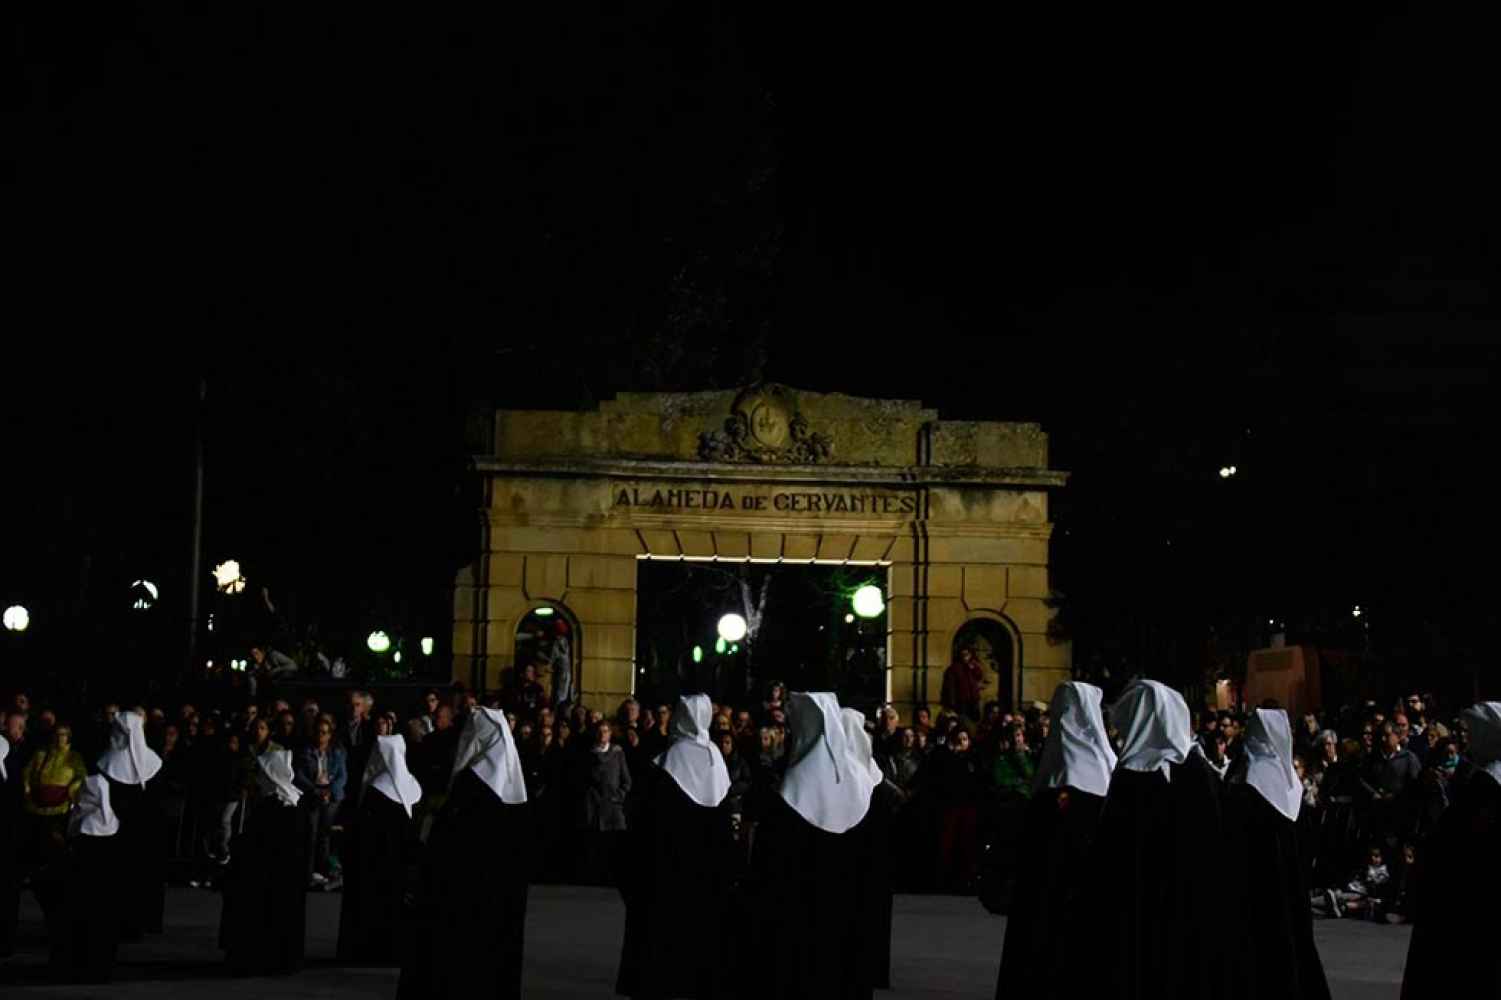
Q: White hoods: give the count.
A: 13